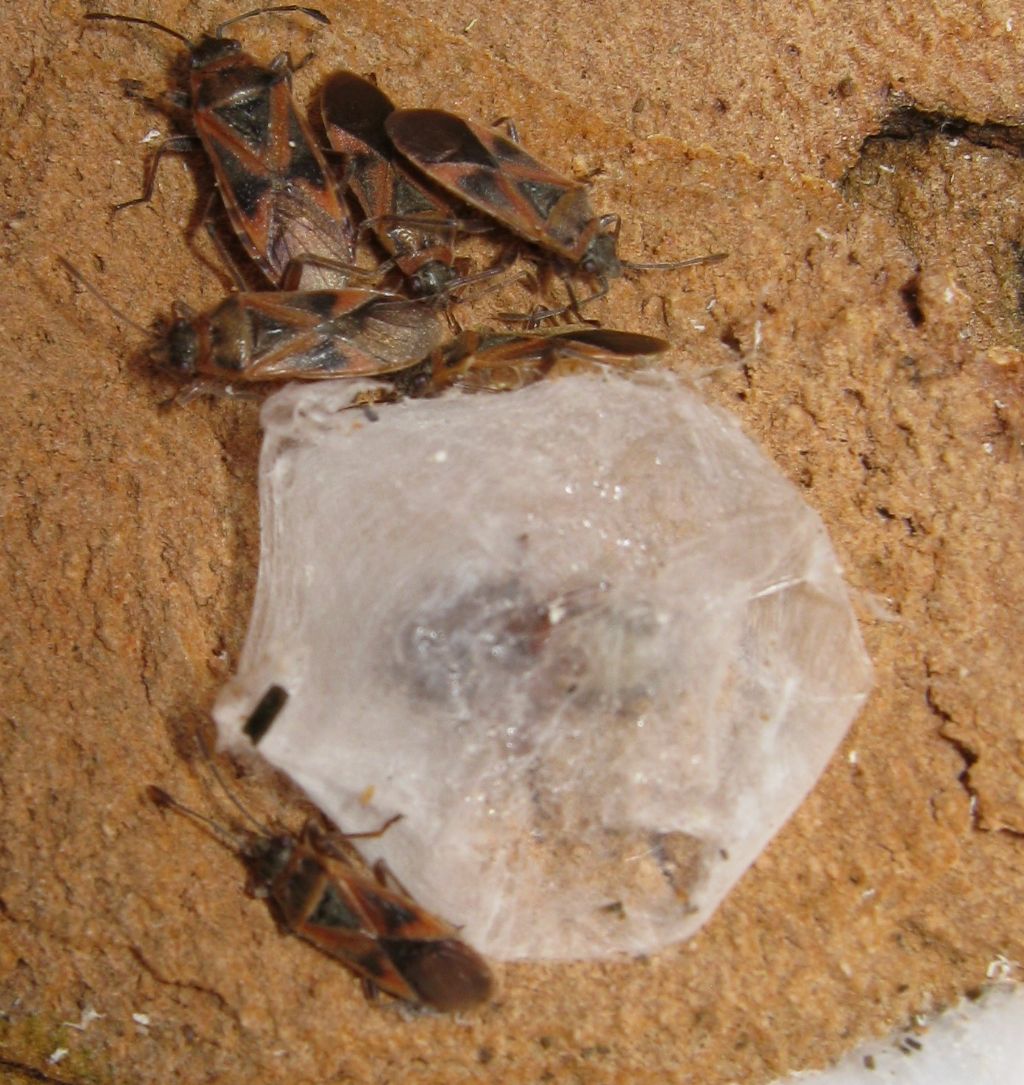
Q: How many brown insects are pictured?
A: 6